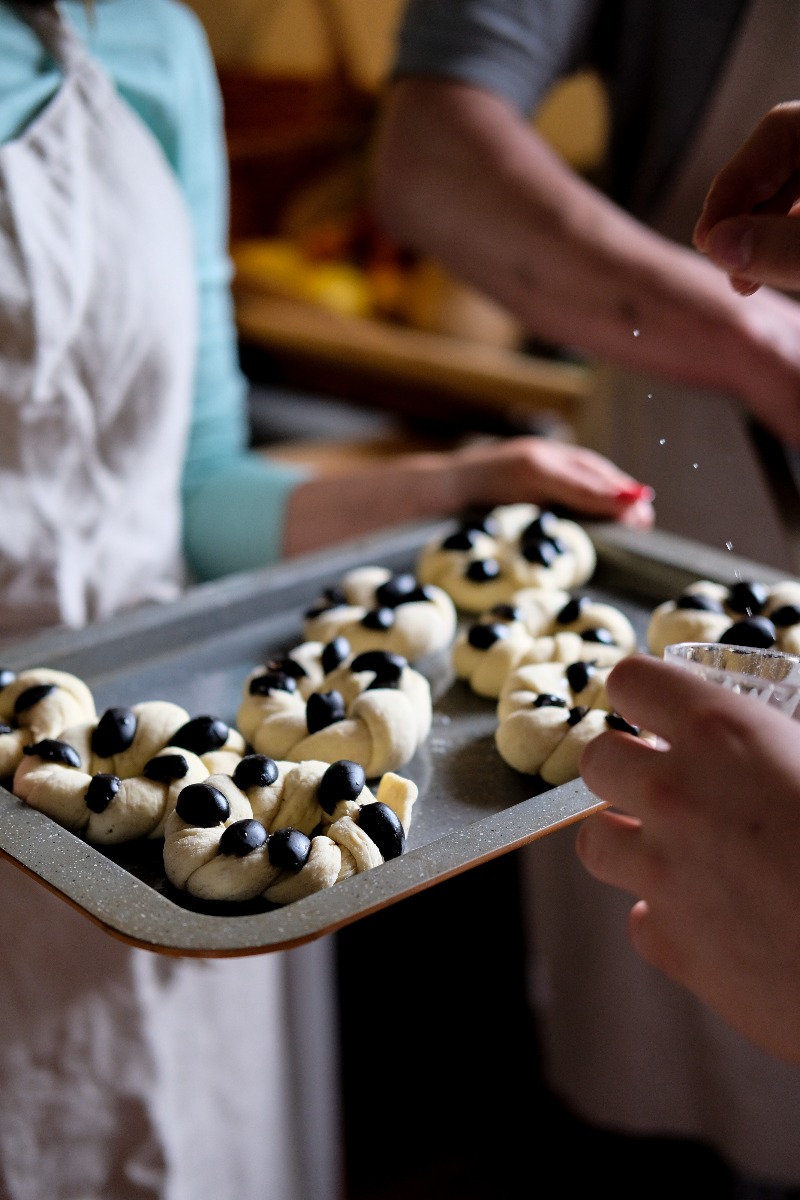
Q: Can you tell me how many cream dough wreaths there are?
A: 9